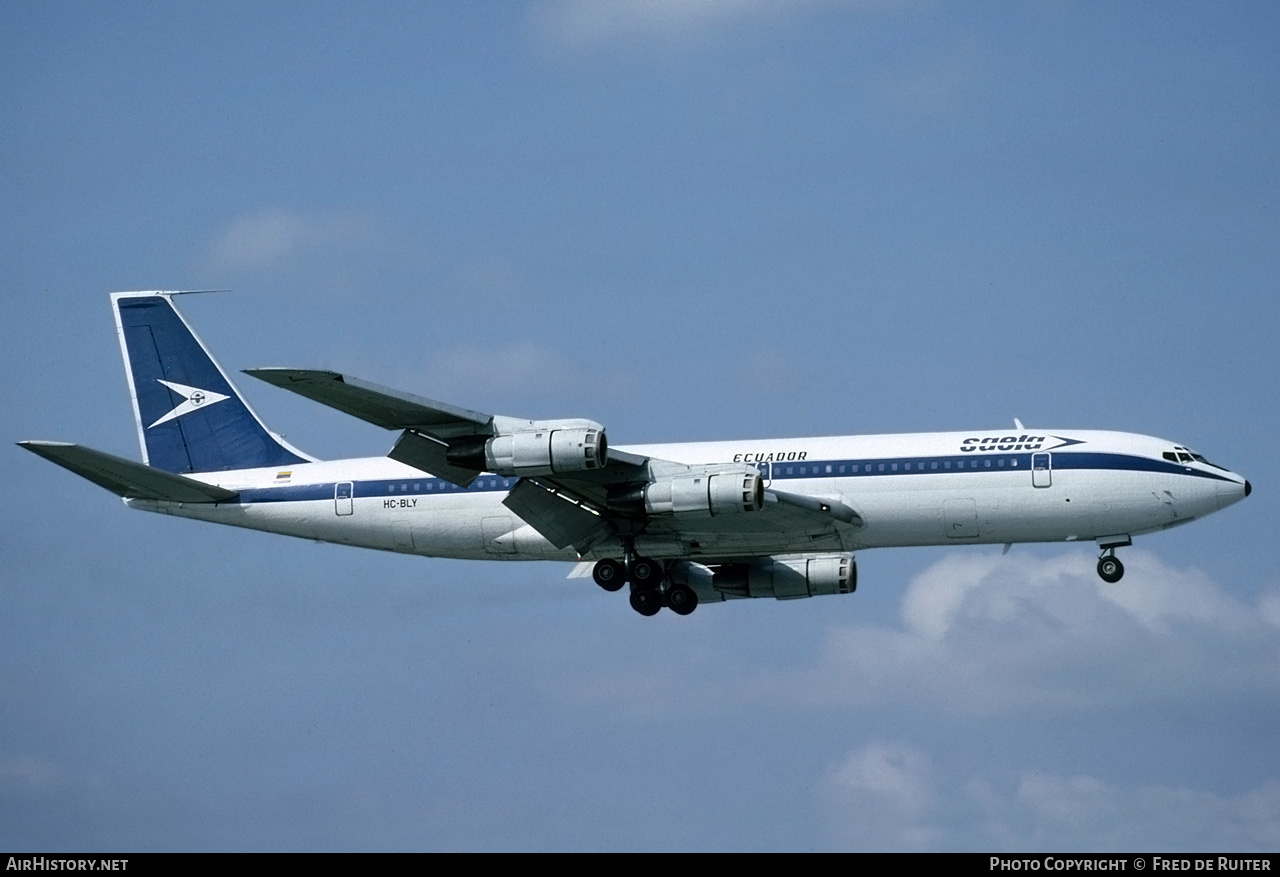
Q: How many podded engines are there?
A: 4